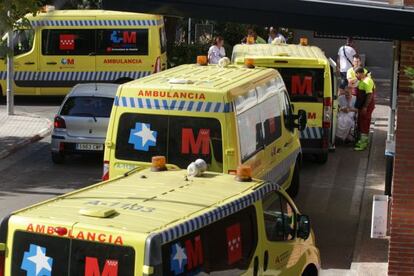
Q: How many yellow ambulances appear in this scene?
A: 4